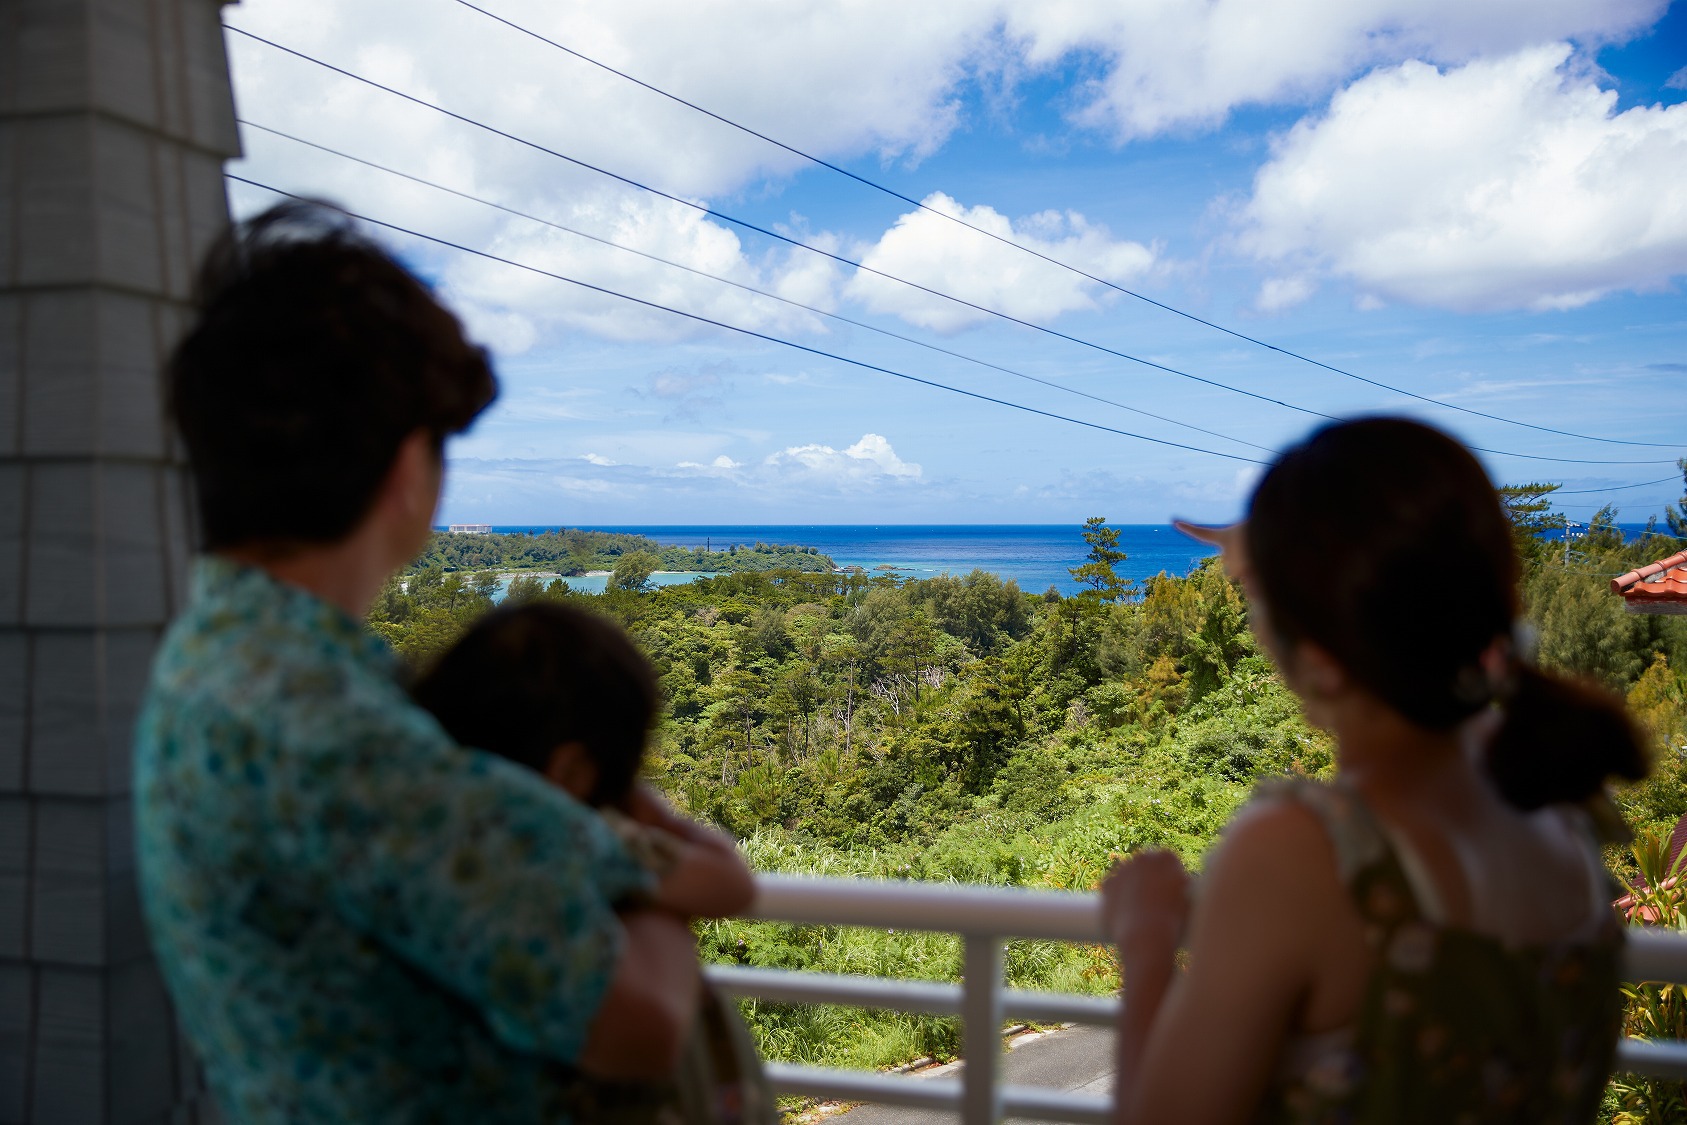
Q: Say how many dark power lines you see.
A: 4